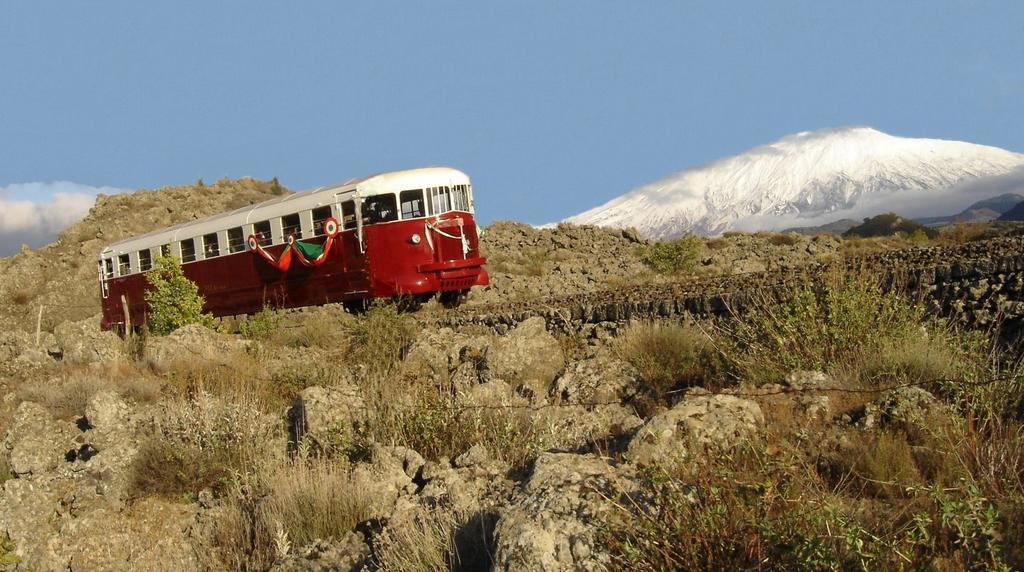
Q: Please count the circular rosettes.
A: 3